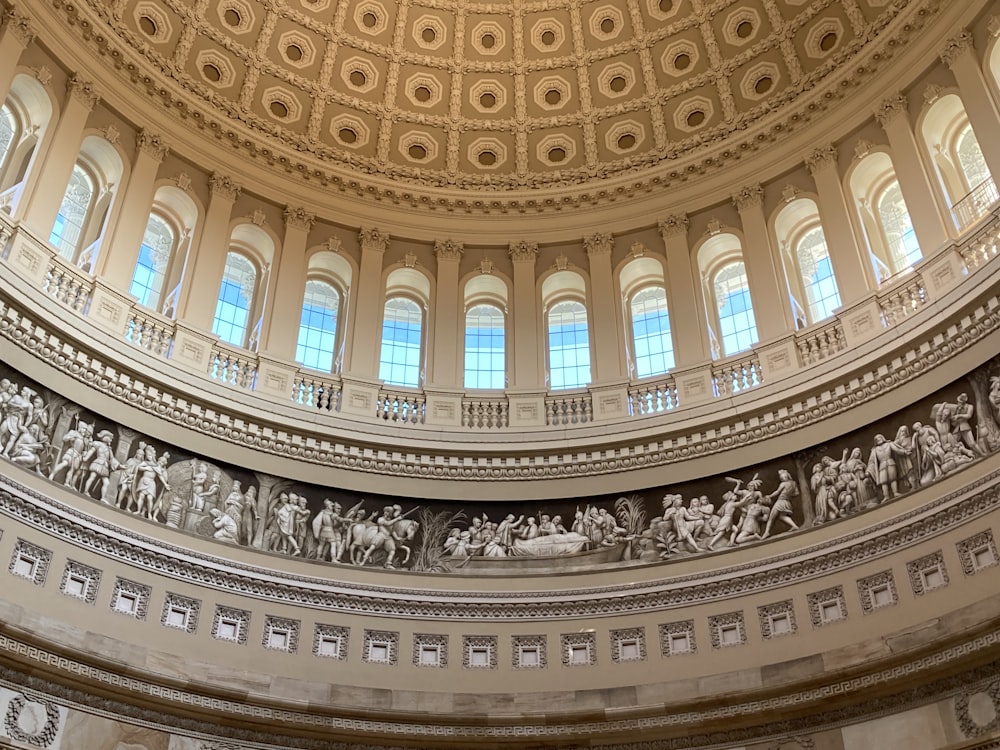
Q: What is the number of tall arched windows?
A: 13